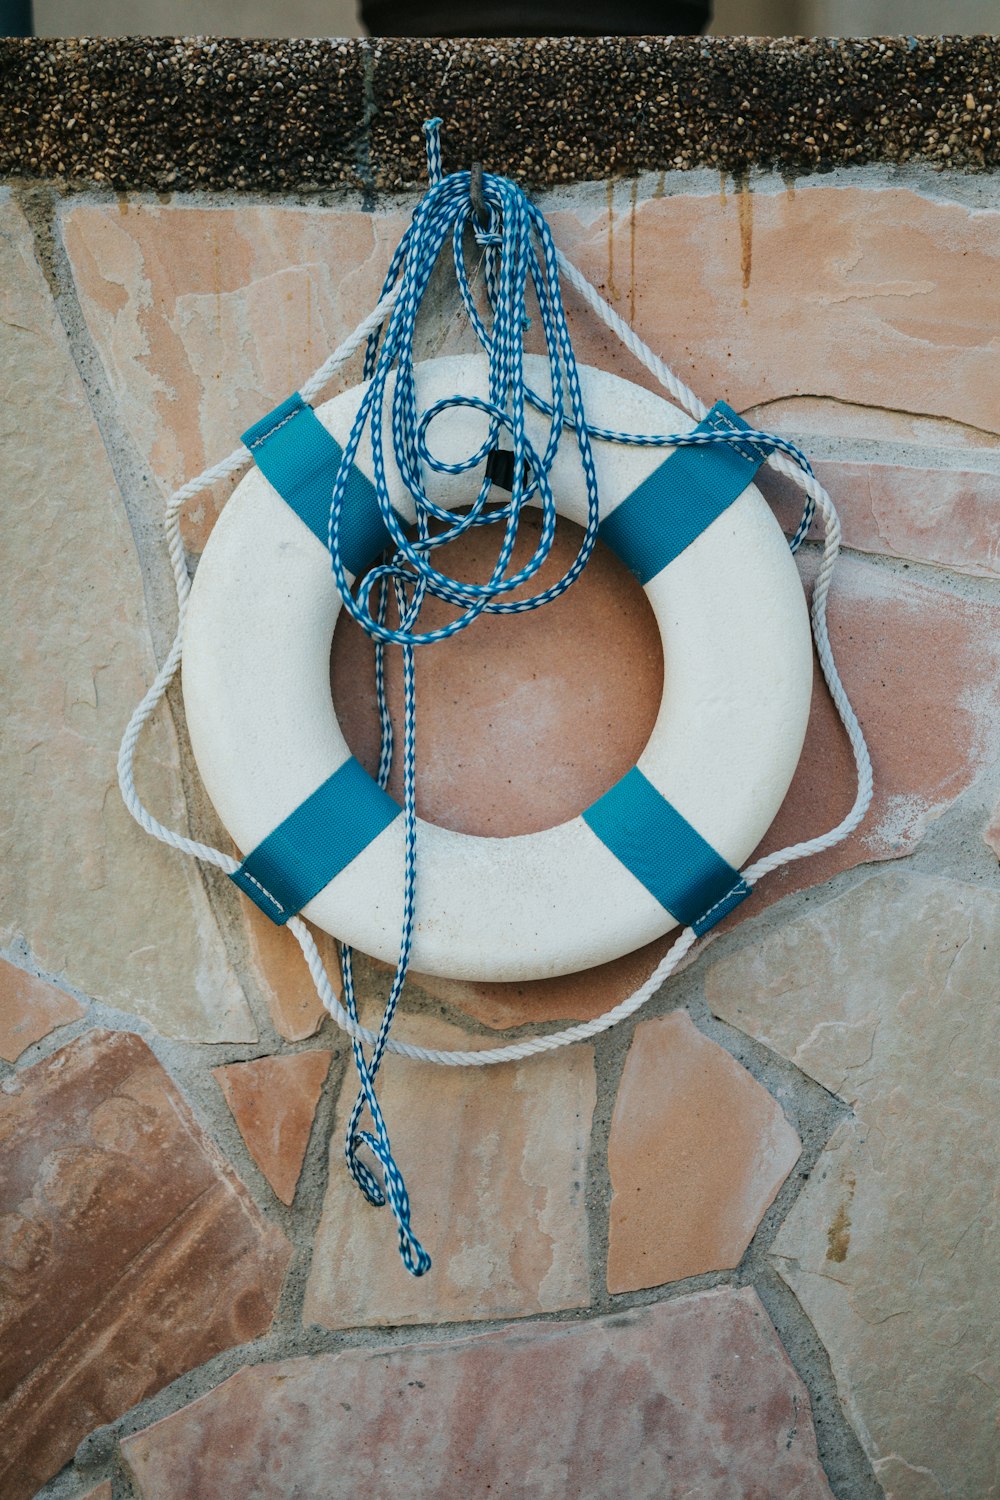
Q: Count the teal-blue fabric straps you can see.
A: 4